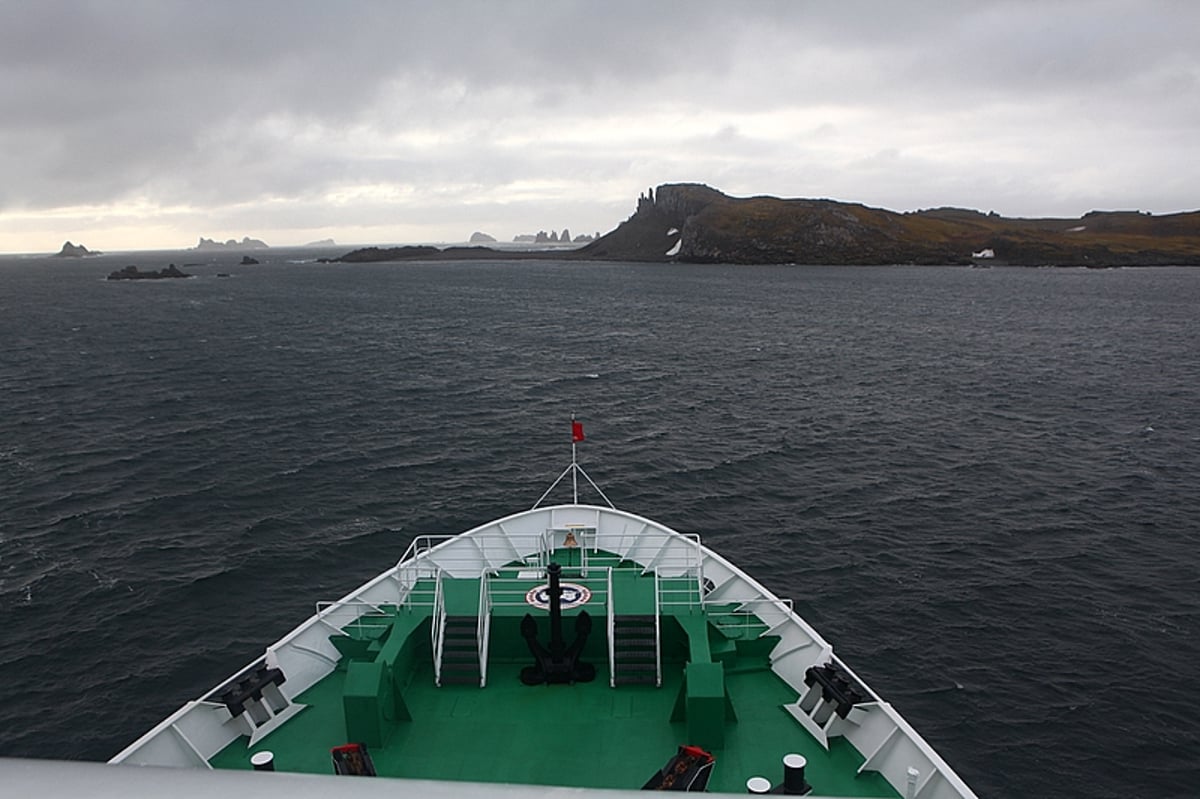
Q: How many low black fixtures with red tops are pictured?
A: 2